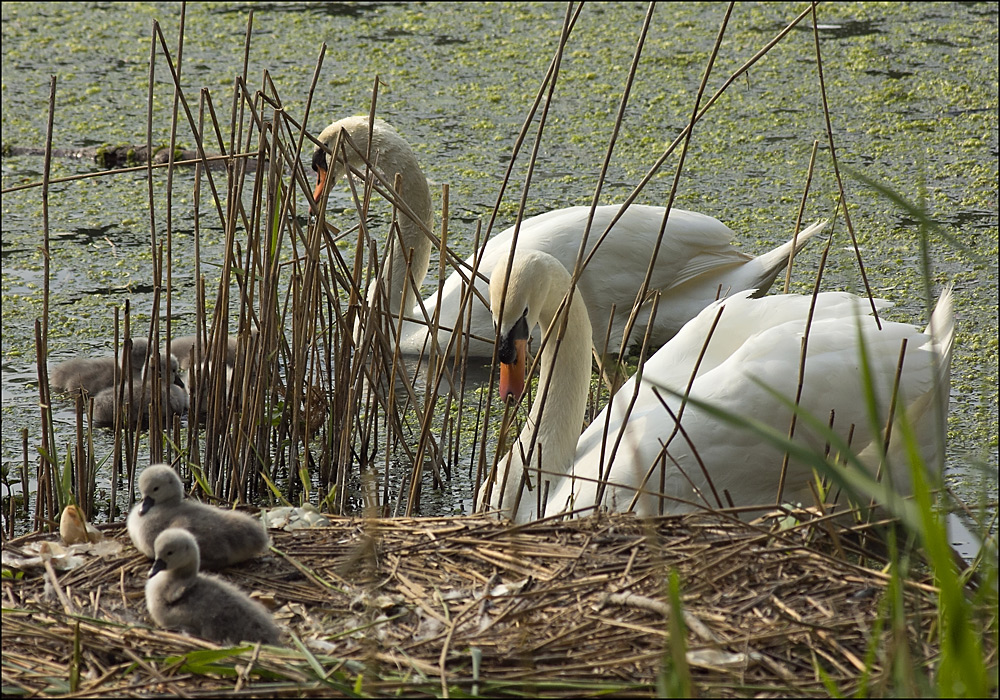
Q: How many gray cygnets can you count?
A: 6